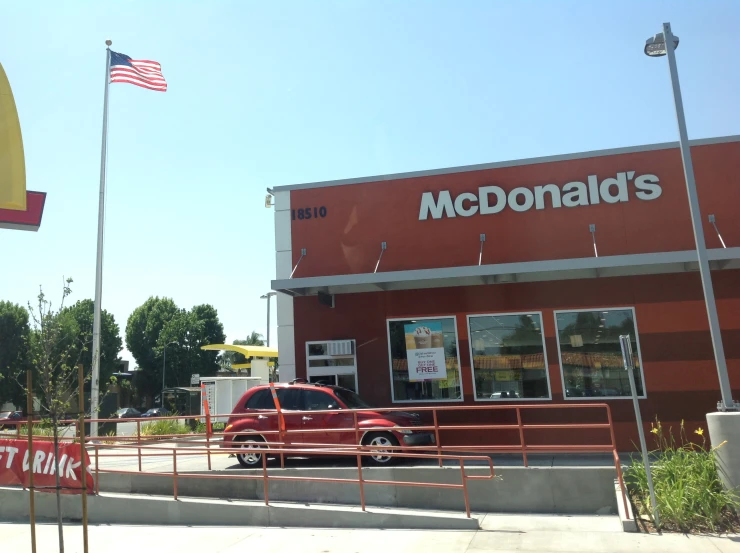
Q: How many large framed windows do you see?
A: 3